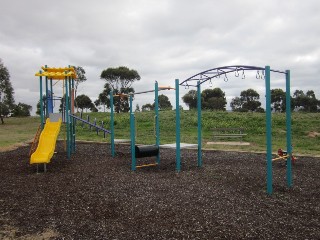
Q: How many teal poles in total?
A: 14